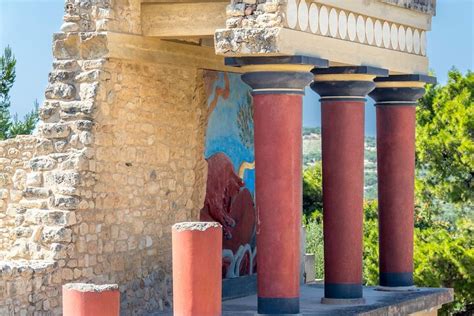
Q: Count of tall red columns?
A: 3